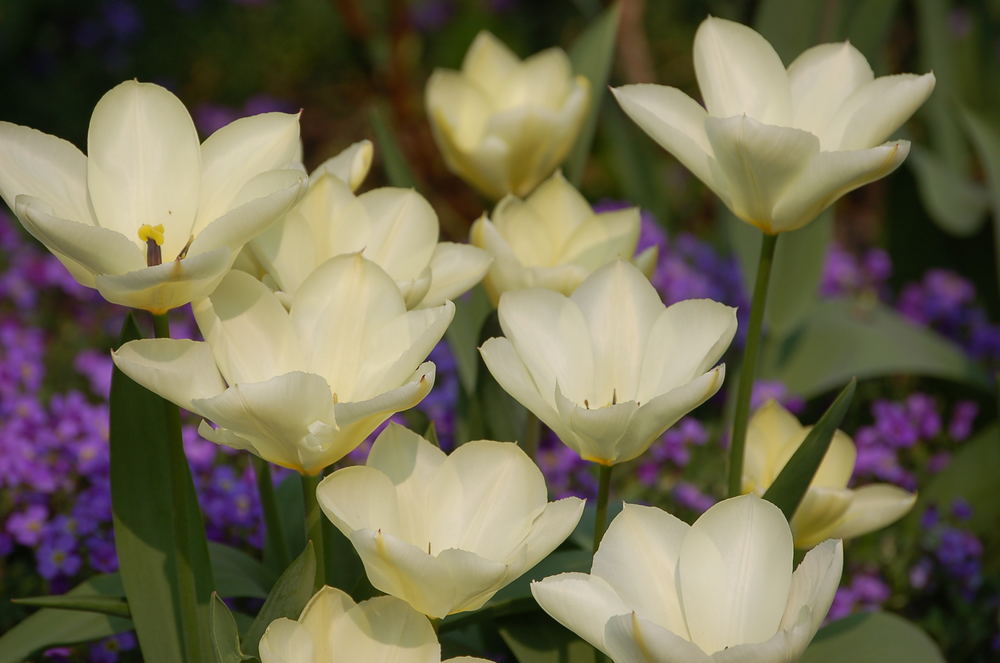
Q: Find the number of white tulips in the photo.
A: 11